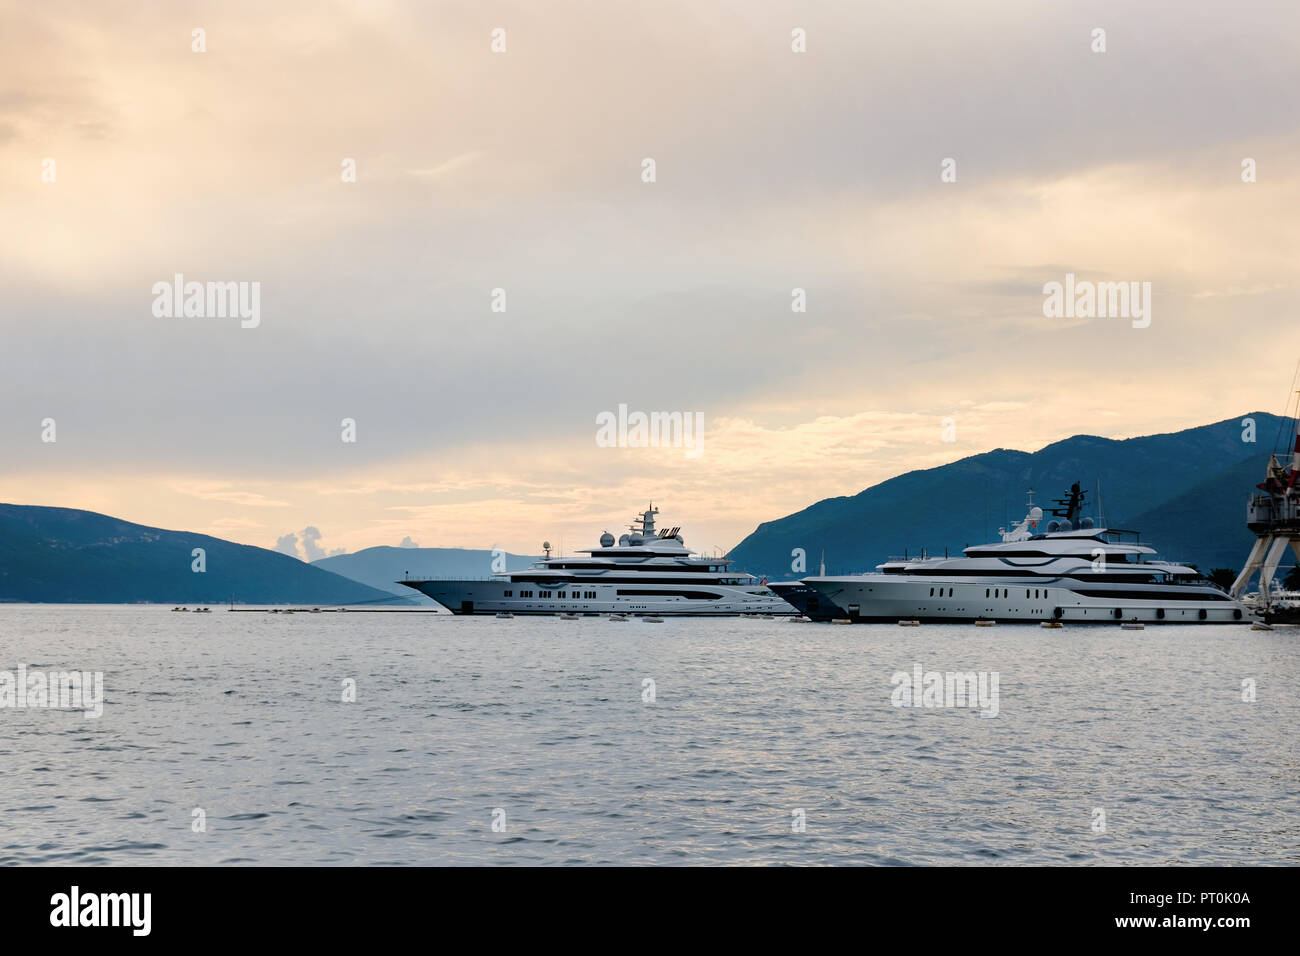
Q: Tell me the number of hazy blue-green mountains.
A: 3